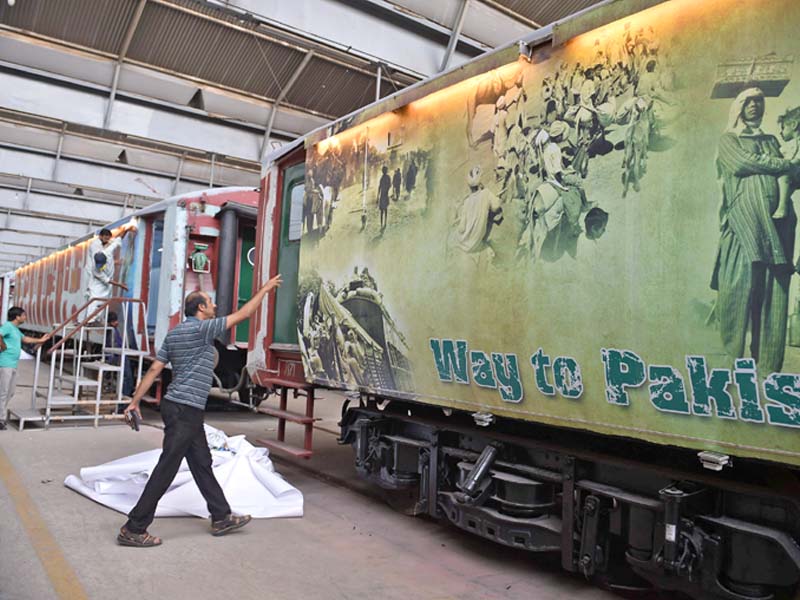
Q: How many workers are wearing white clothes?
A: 2